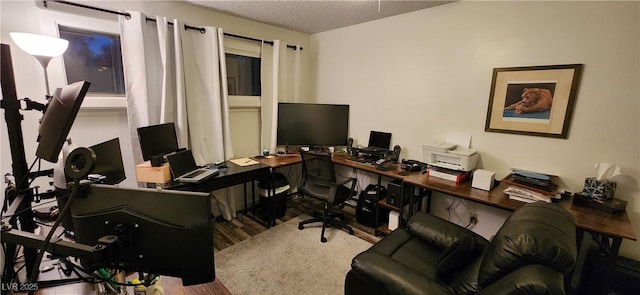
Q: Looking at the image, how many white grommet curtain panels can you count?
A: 3